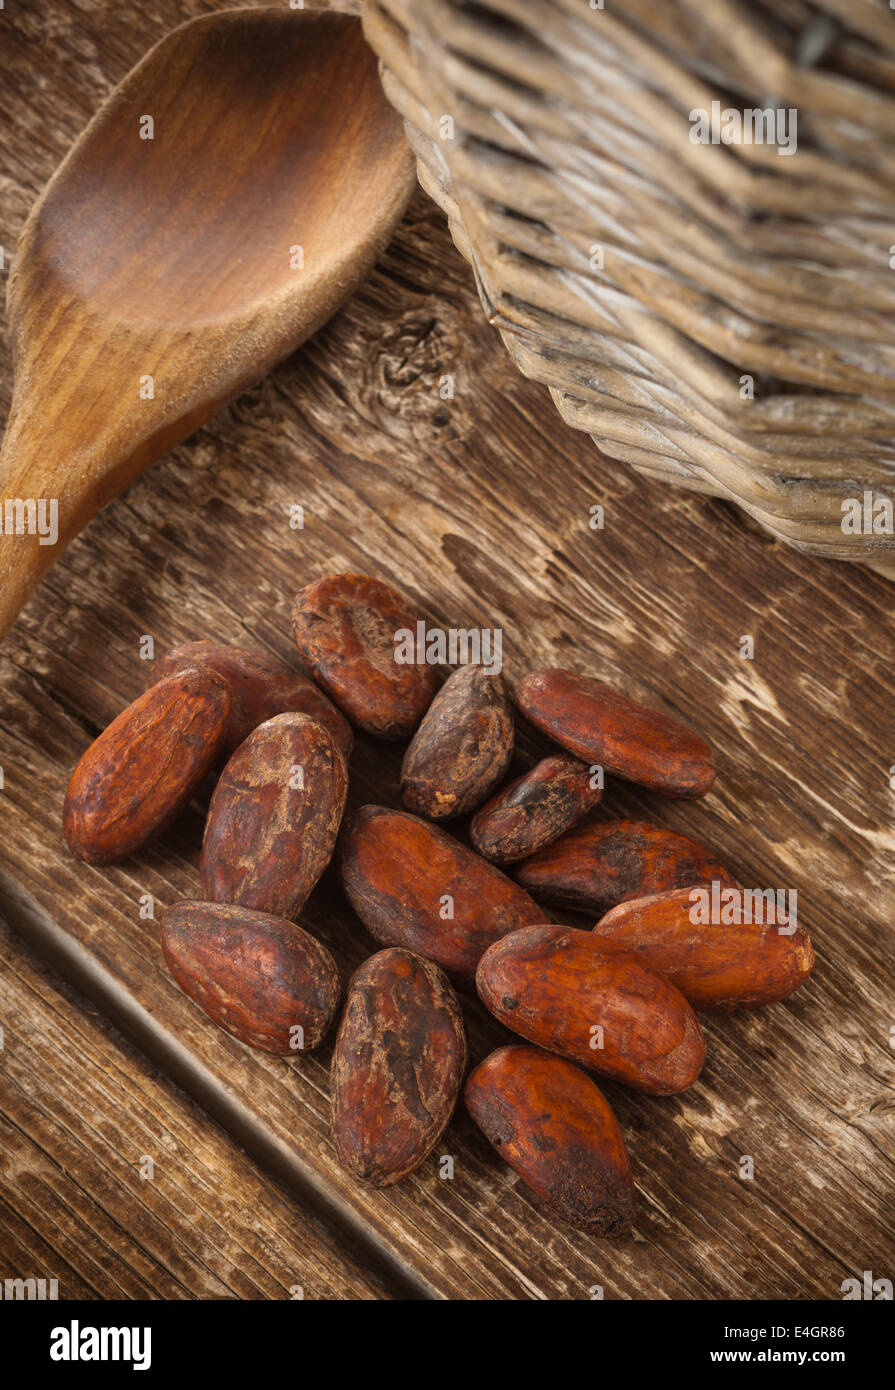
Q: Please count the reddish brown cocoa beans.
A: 14